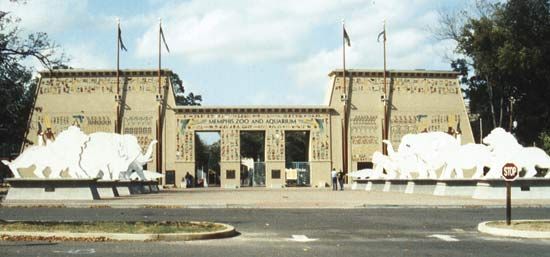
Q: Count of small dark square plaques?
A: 2